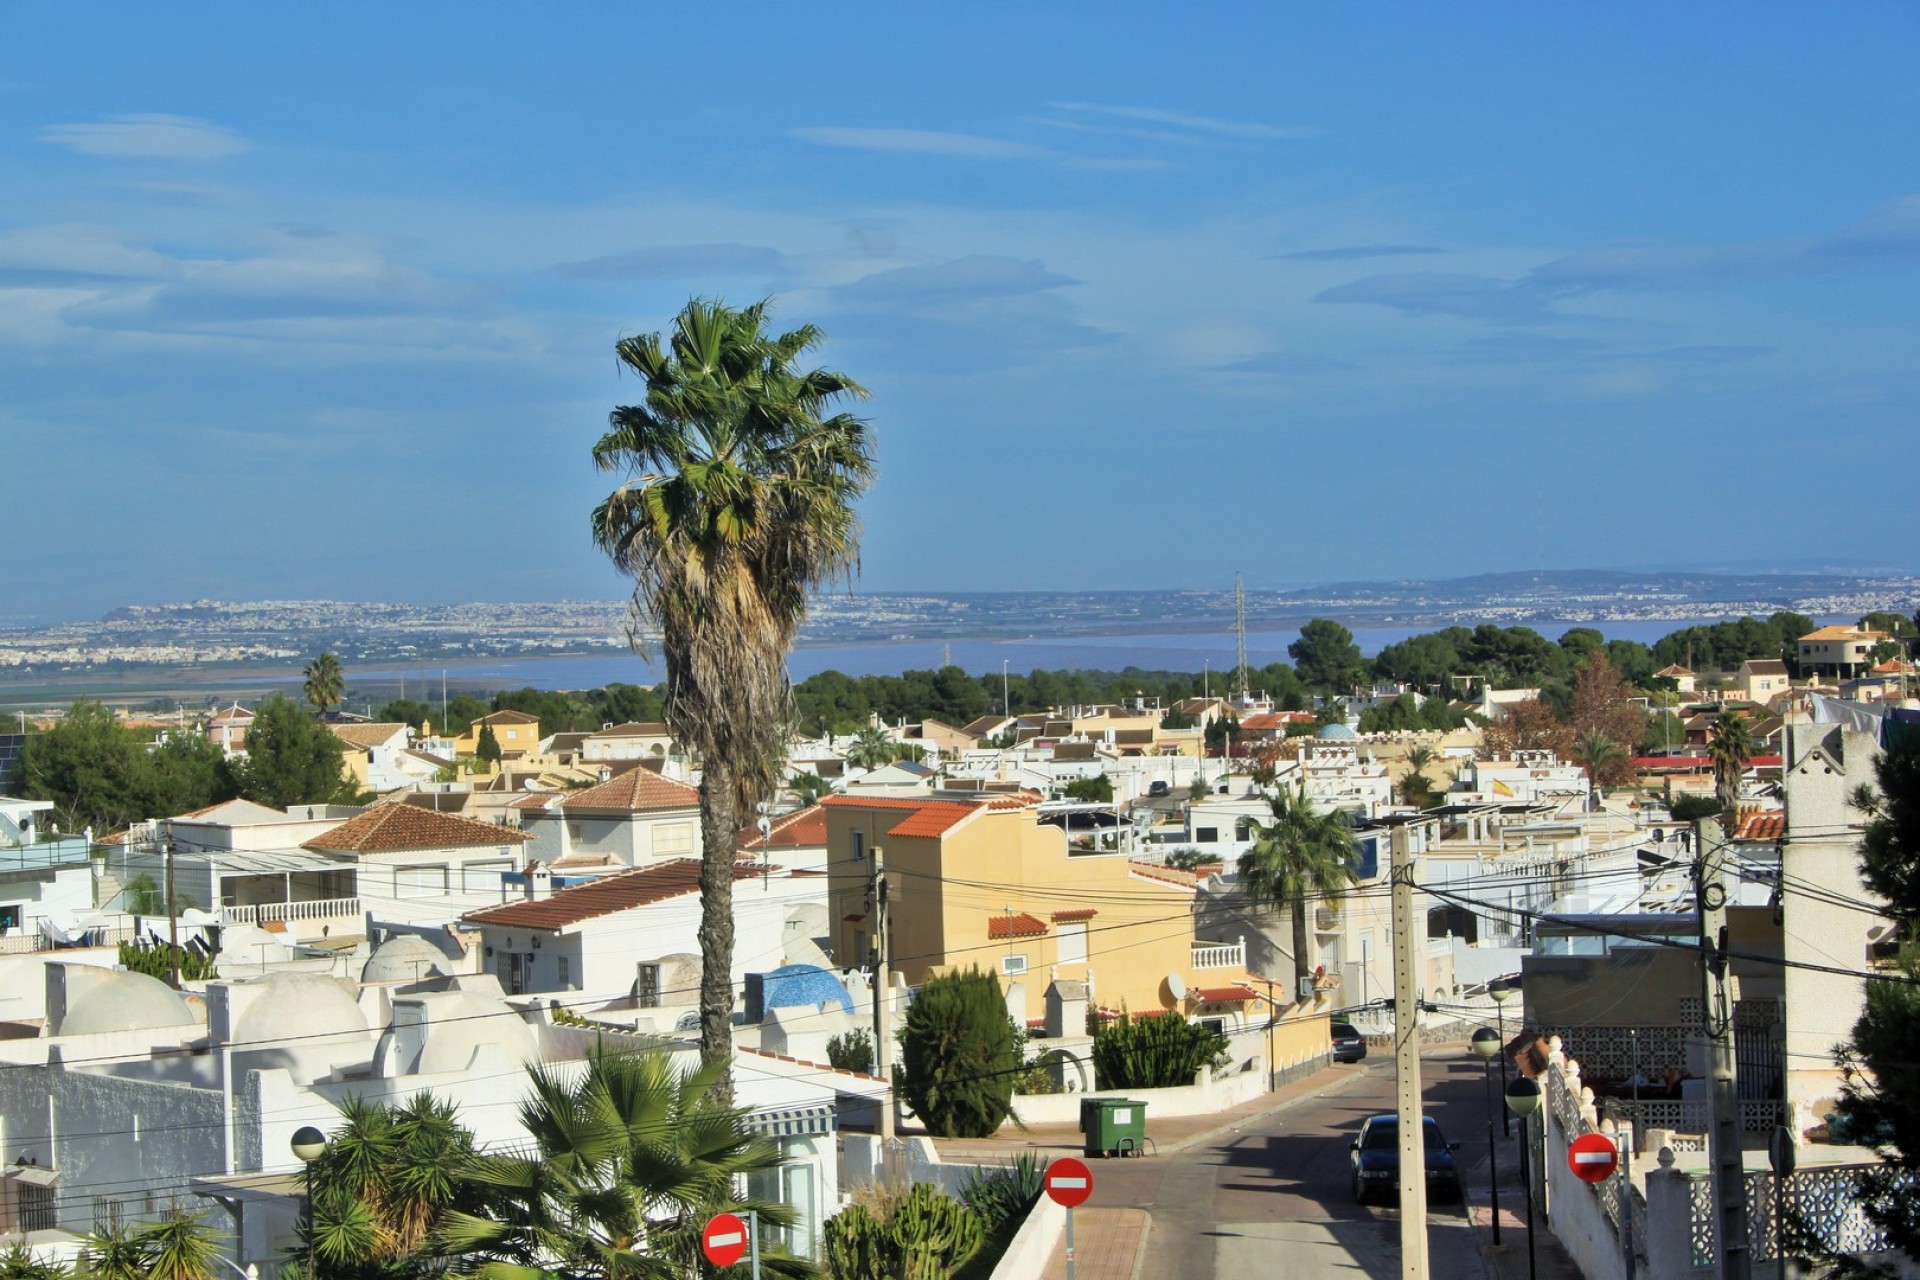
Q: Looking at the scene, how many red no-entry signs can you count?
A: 3